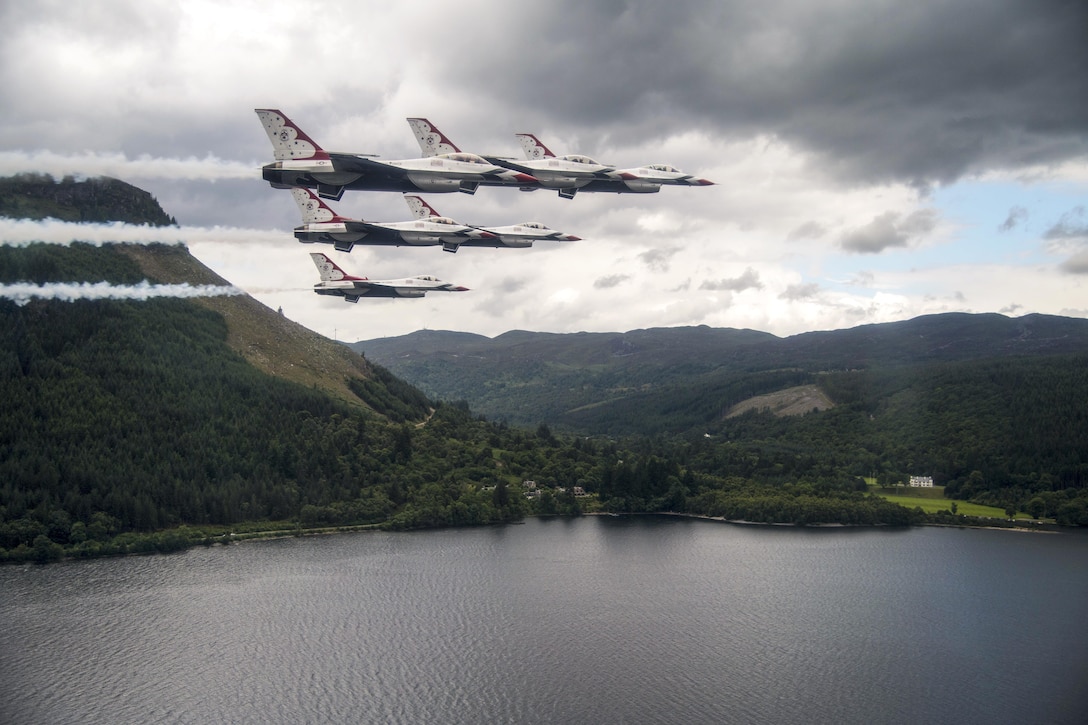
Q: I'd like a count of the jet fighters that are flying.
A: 6